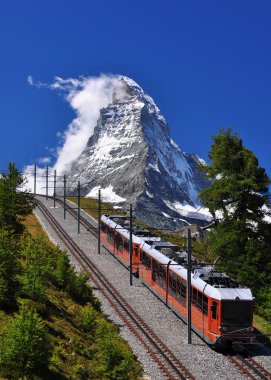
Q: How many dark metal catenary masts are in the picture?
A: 8